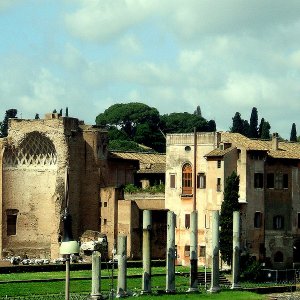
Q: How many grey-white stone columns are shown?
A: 7